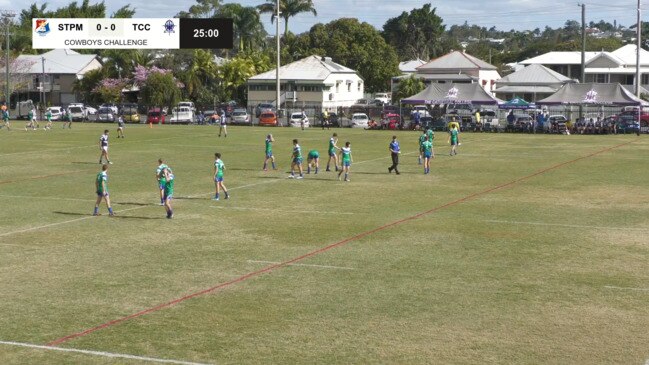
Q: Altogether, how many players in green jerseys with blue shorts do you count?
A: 13